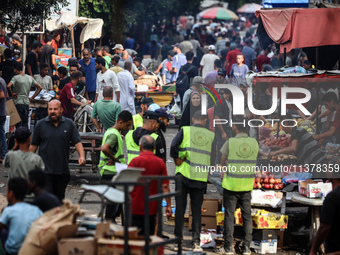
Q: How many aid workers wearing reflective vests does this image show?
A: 5